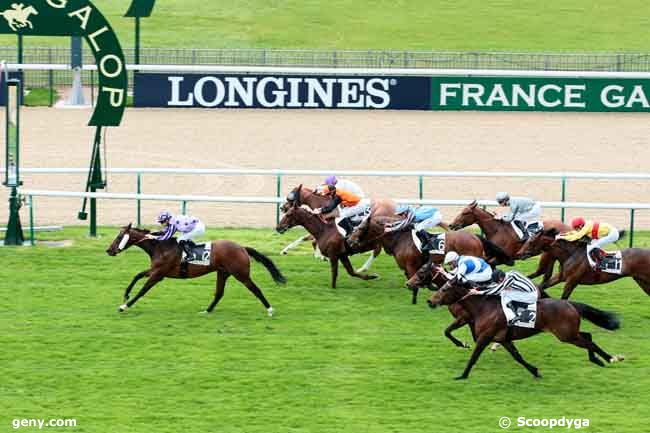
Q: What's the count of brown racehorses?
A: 8